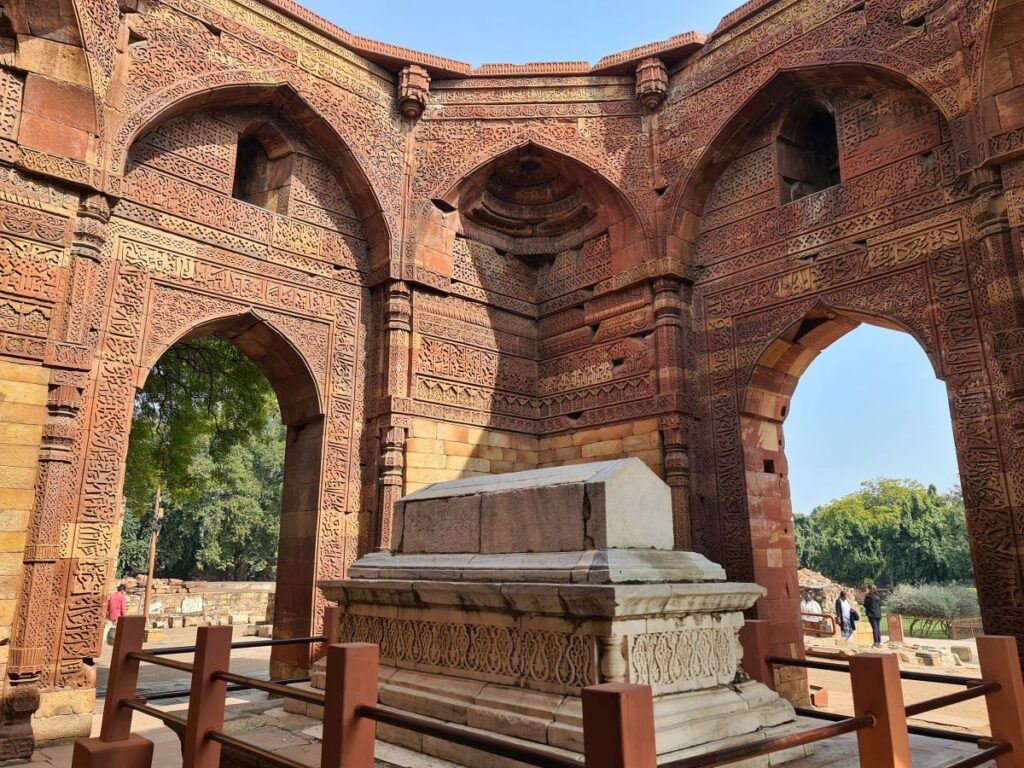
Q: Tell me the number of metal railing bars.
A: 12